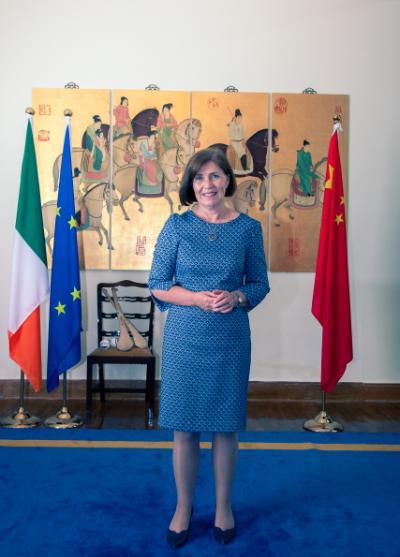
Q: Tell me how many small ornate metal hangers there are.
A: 4